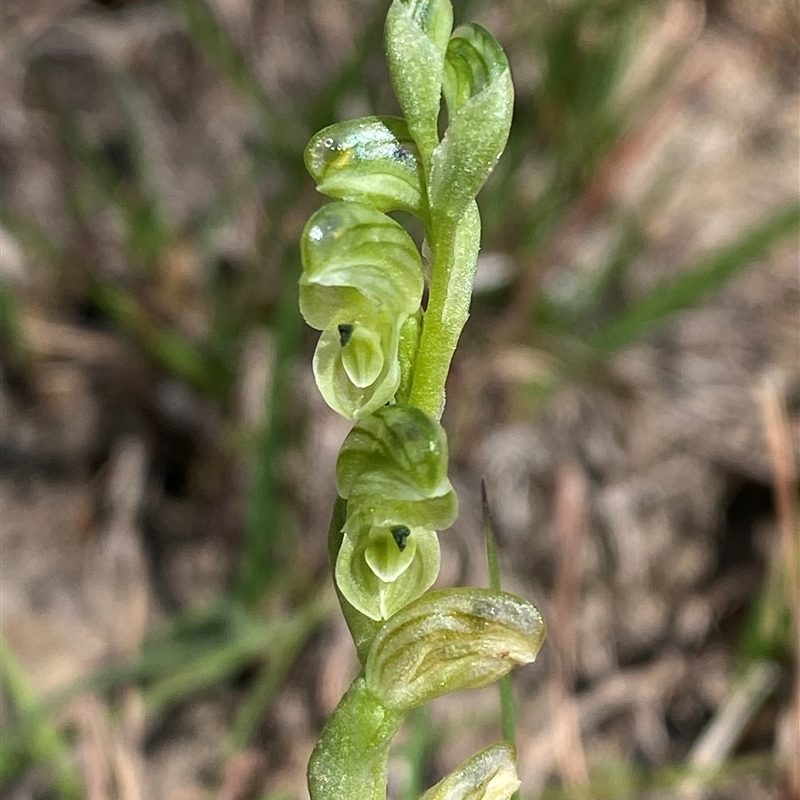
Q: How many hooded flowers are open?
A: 2